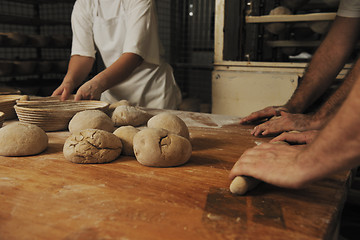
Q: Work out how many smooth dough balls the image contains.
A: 4